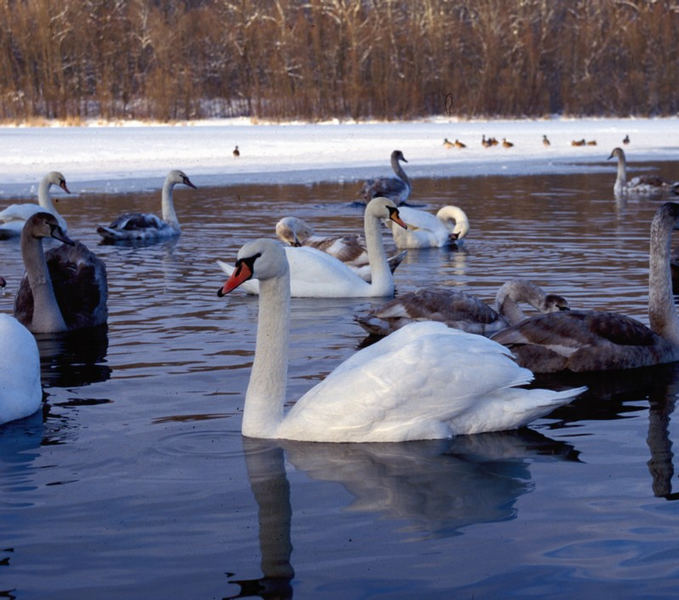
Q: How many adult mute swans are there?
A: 5